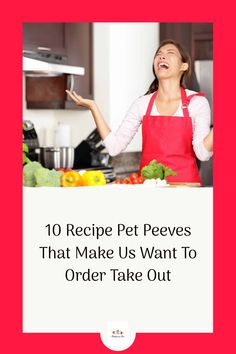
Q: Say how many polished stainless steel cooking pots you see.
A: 1